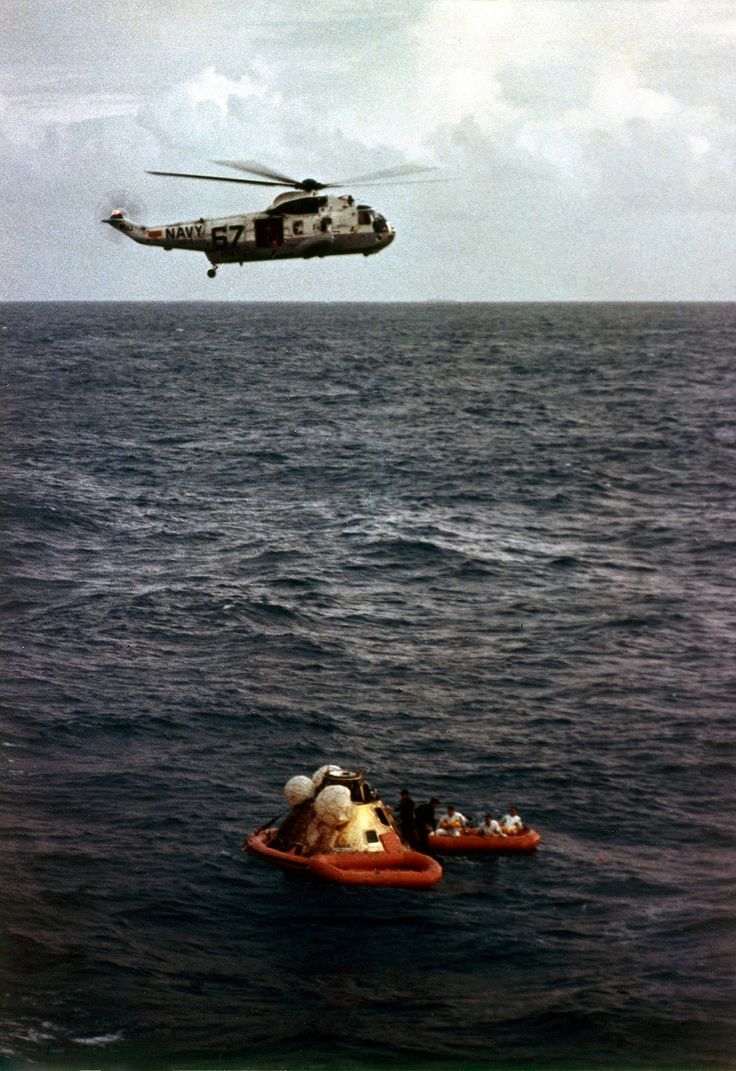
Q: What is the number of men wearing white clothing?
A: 3